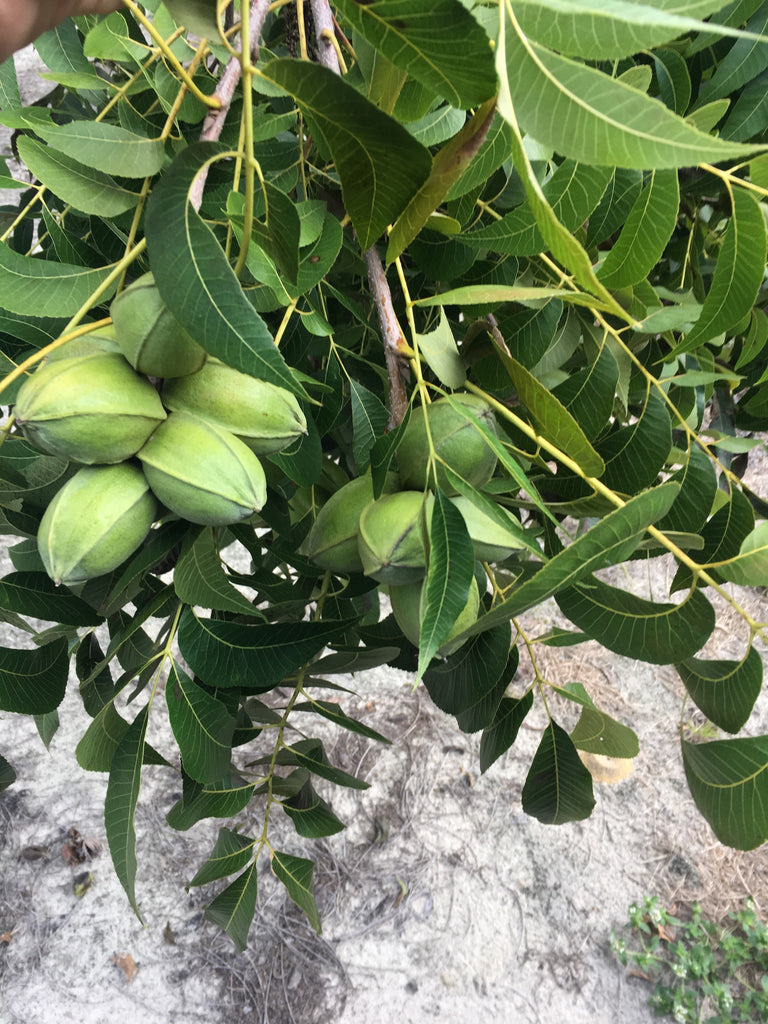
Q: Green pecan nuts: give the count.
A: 11